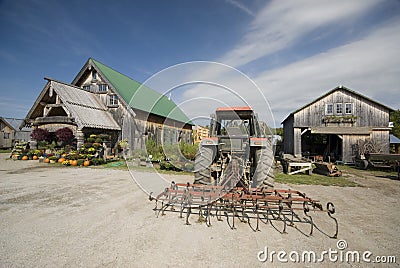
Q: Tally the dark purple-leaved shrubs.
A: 2